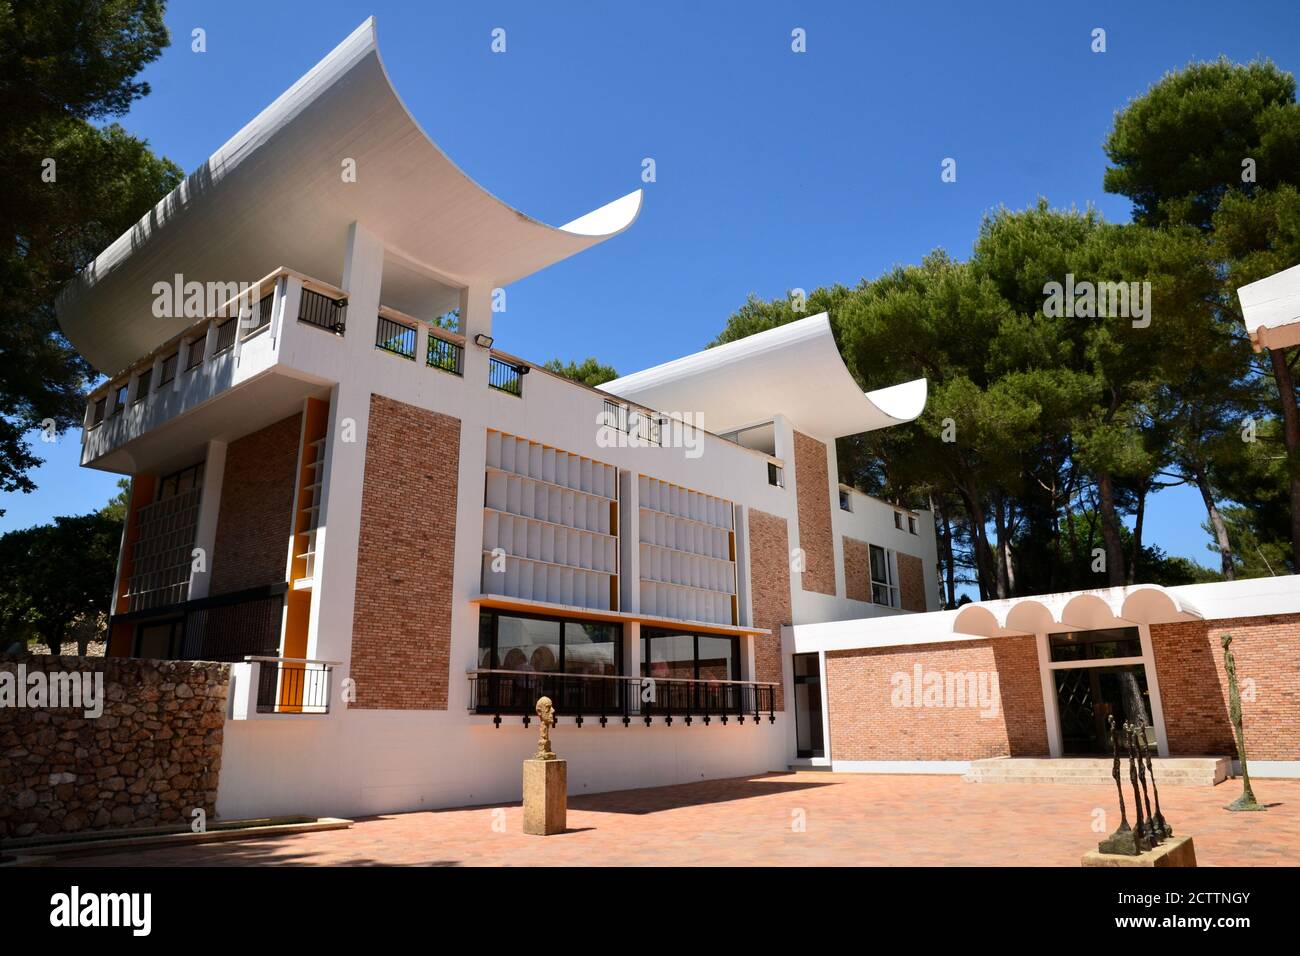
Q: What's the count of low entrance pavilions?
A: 1